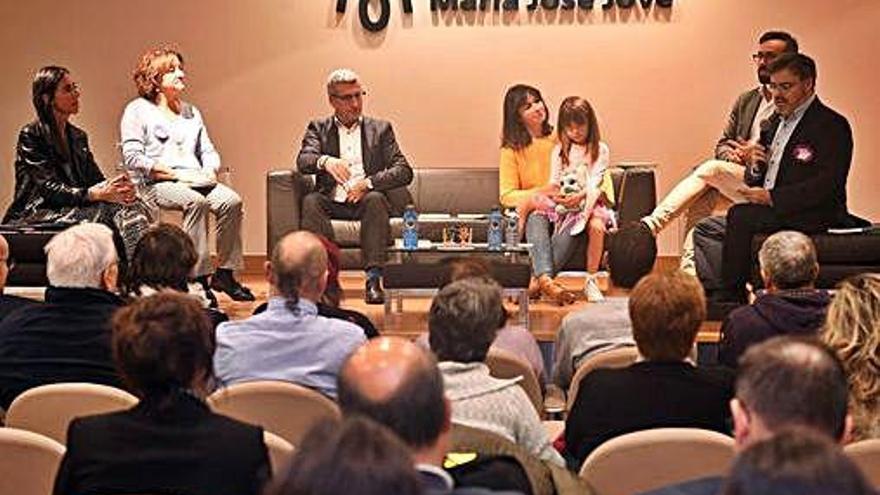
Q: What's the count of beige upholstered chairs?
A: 8